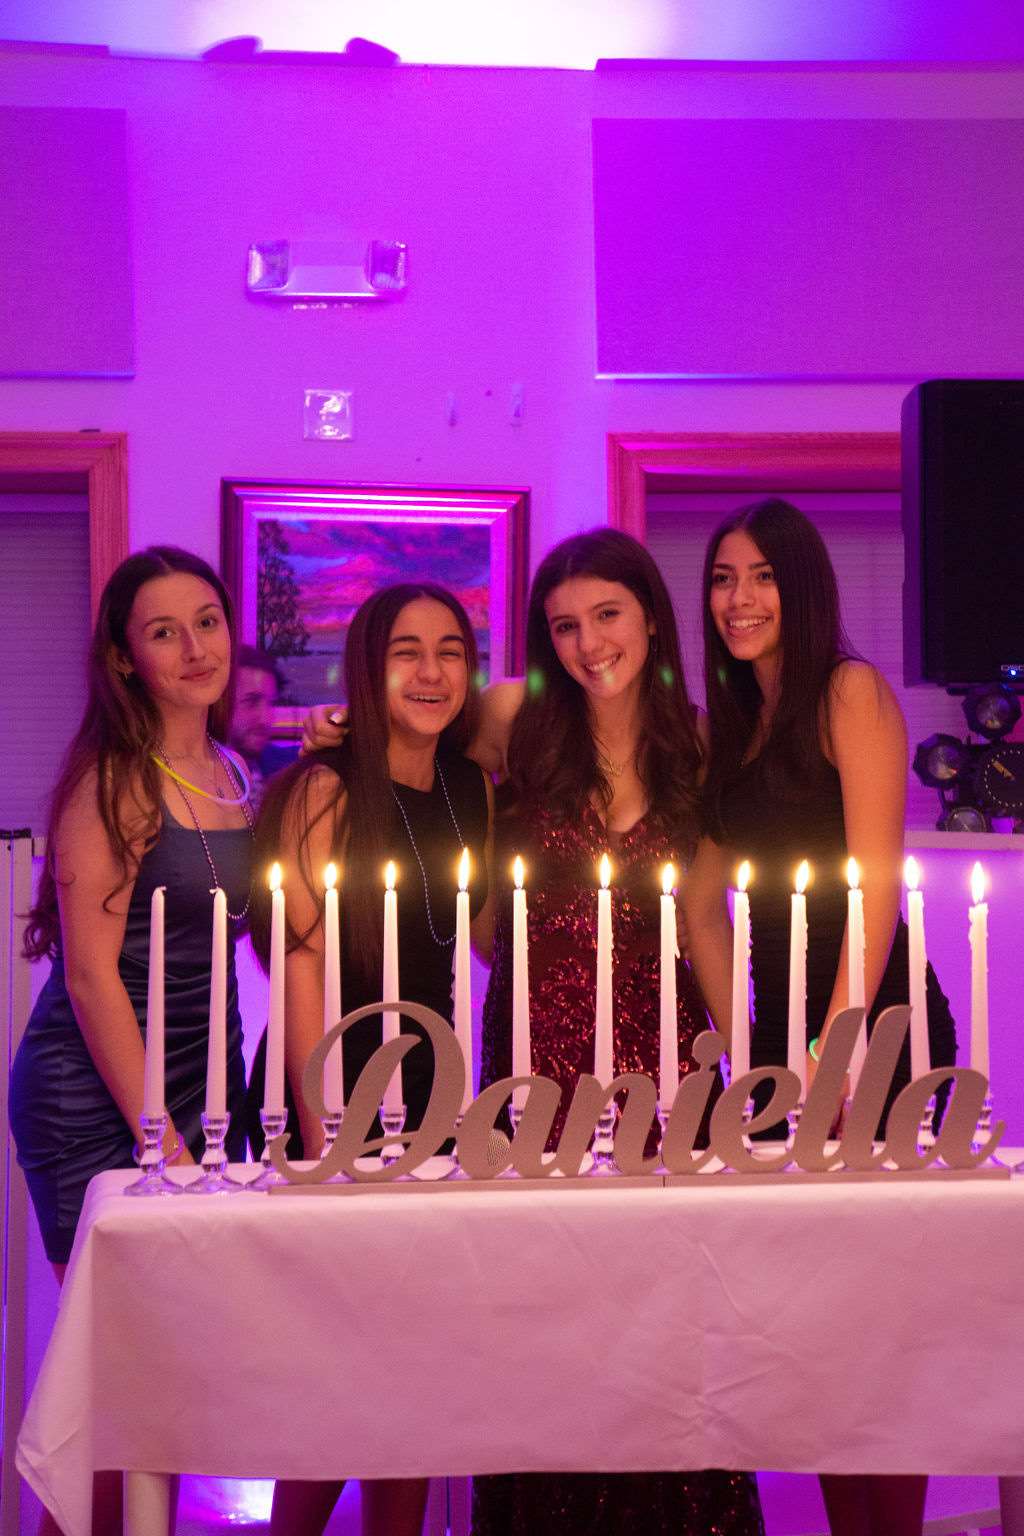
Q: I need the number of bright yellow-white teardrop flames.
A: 12